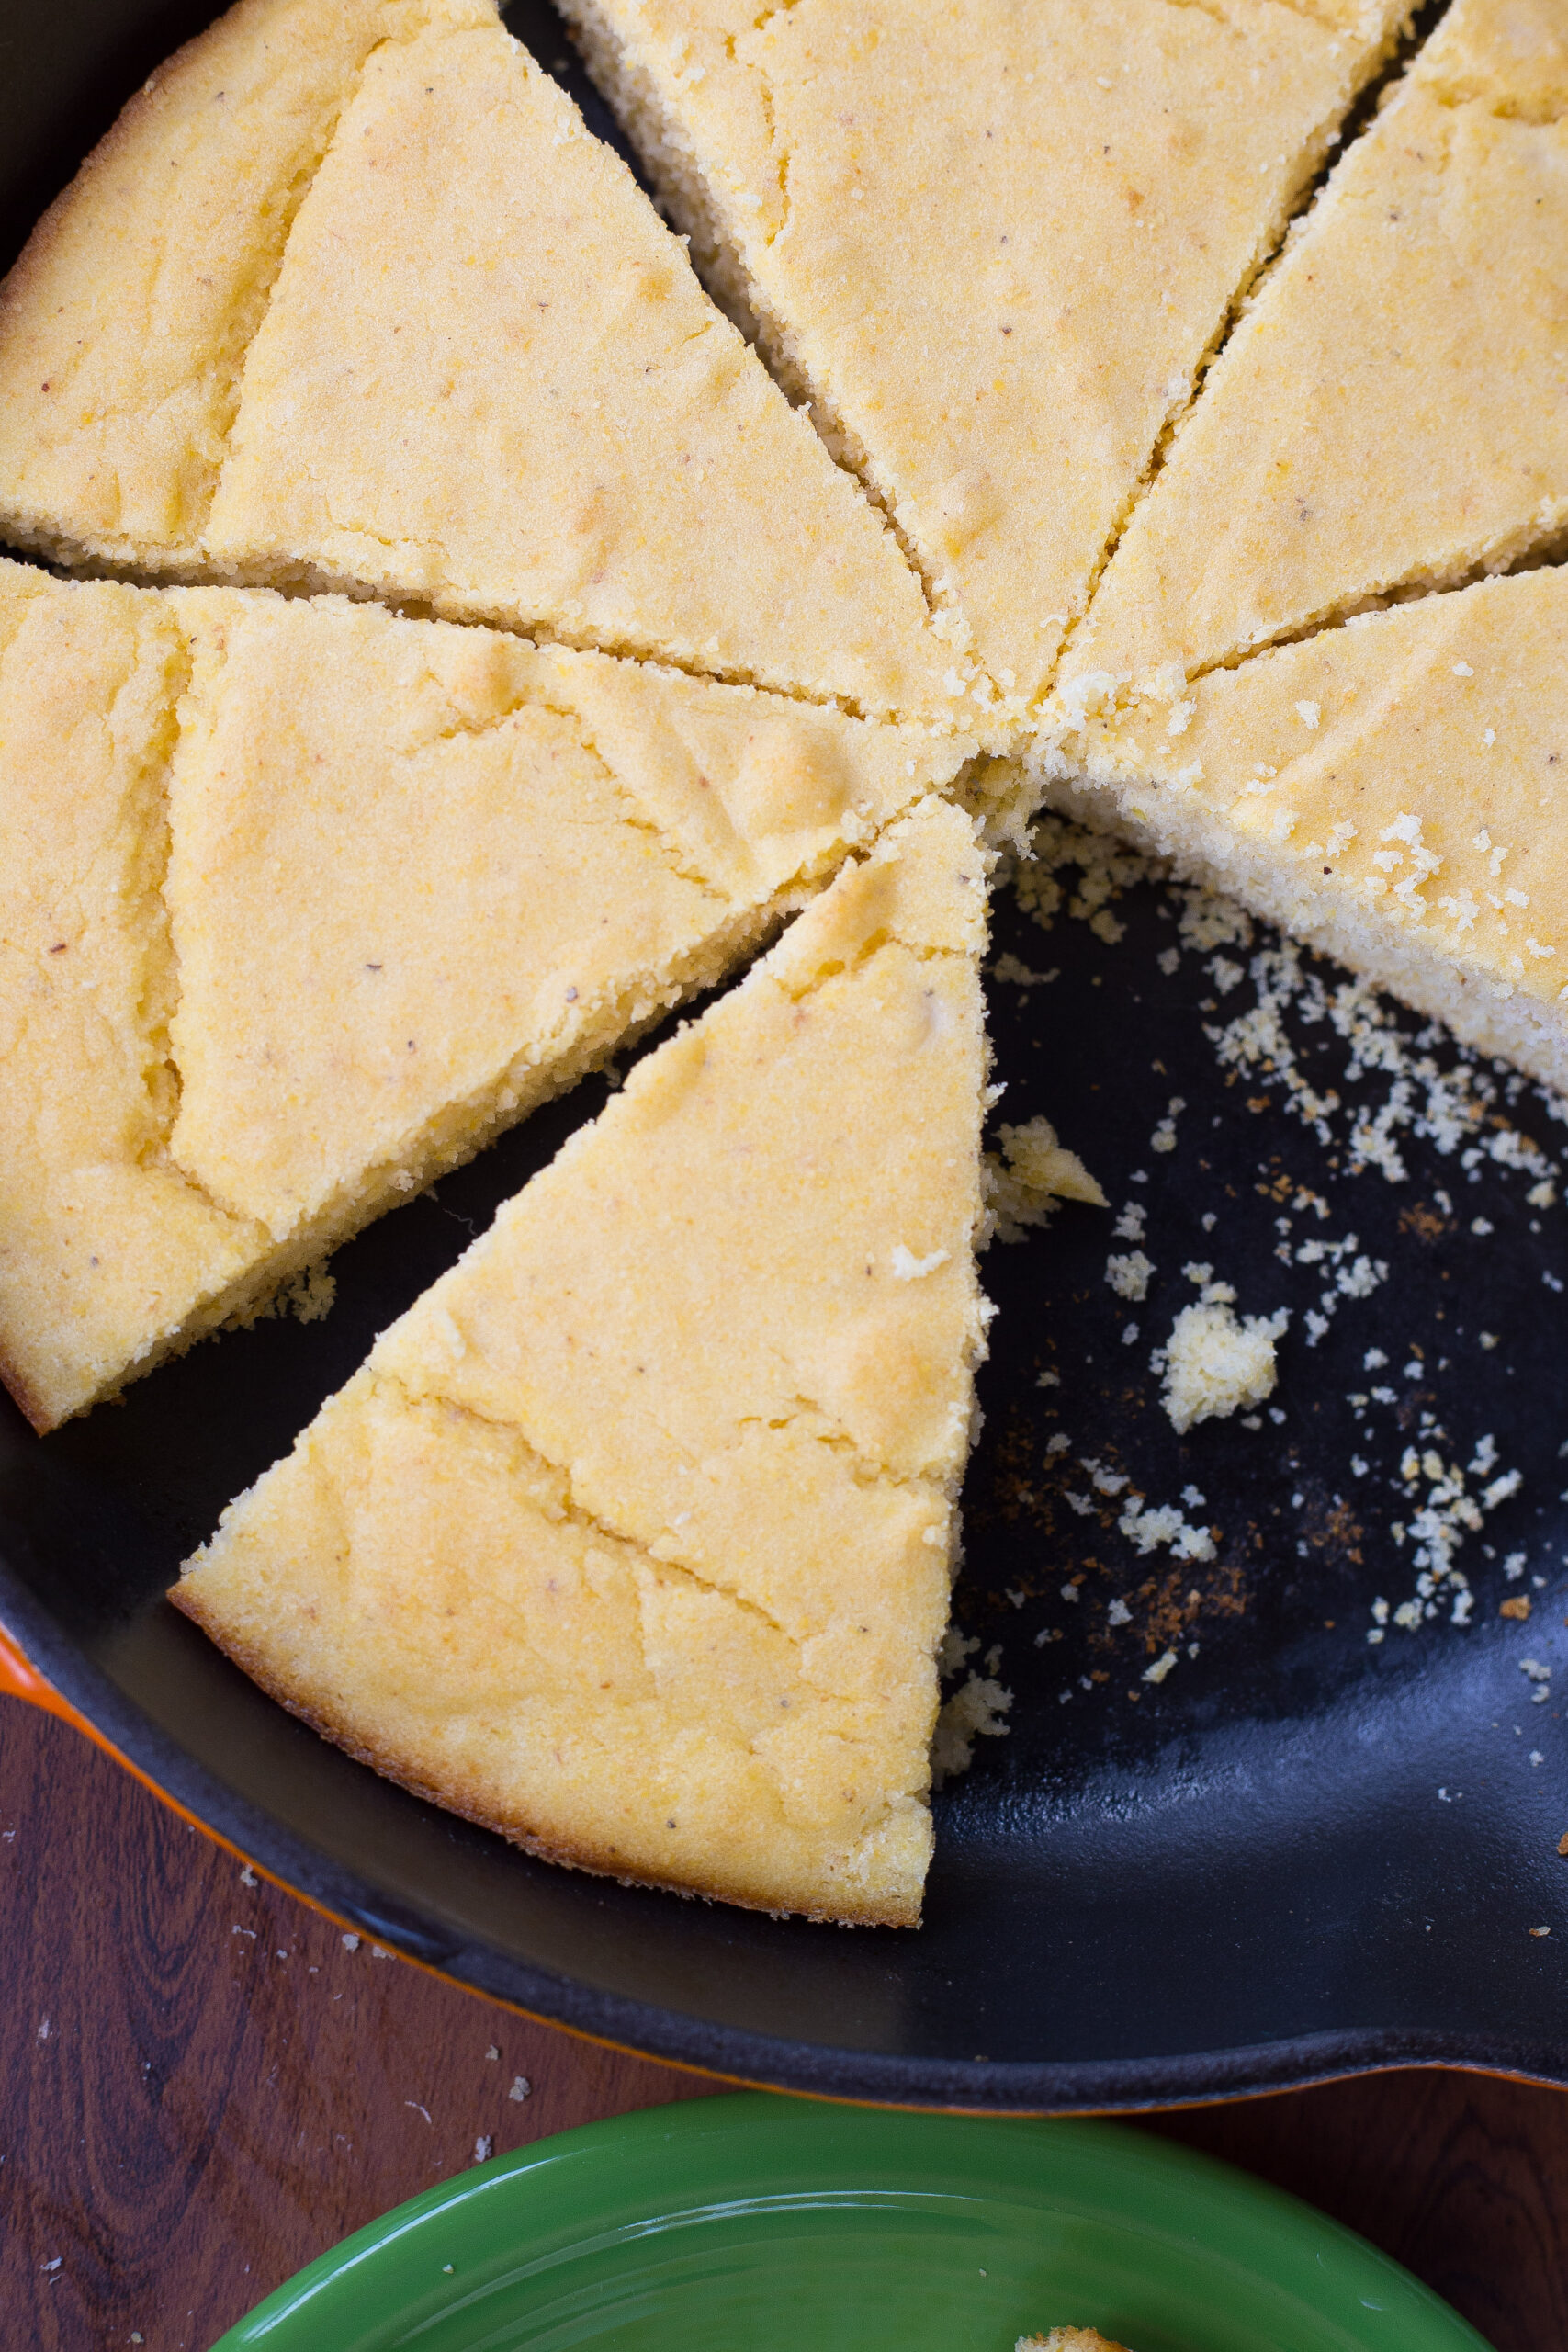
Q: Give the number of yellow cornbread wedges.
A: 6